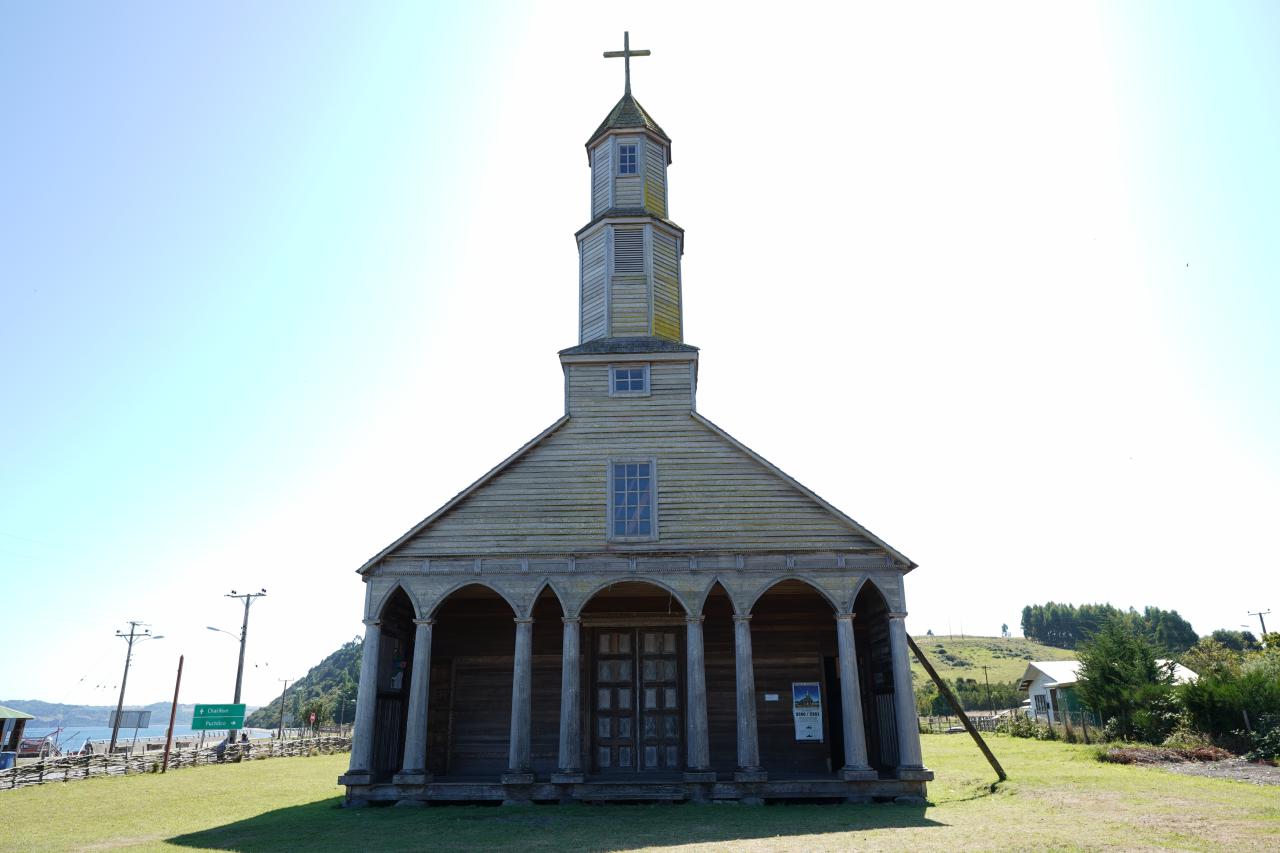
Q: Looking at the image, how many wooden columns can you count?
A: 8